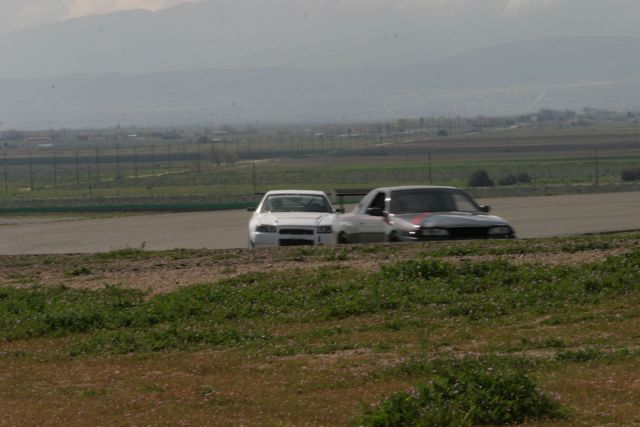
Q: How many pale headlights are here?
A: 2